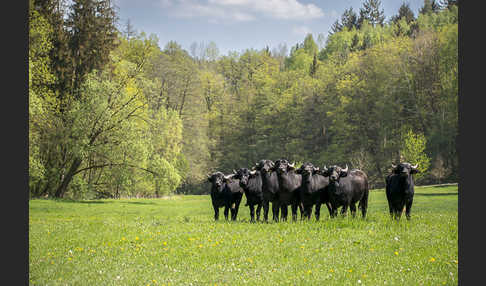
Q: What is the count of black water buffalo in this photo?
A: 7